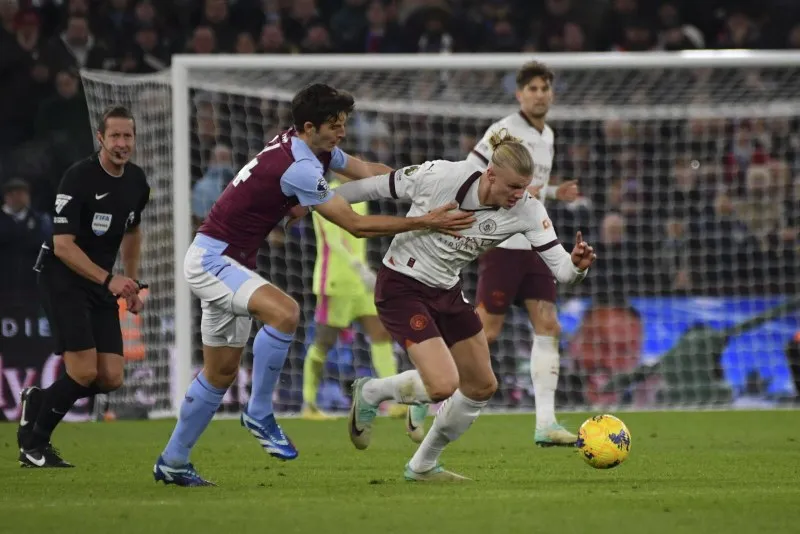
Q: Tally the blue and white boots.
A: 2